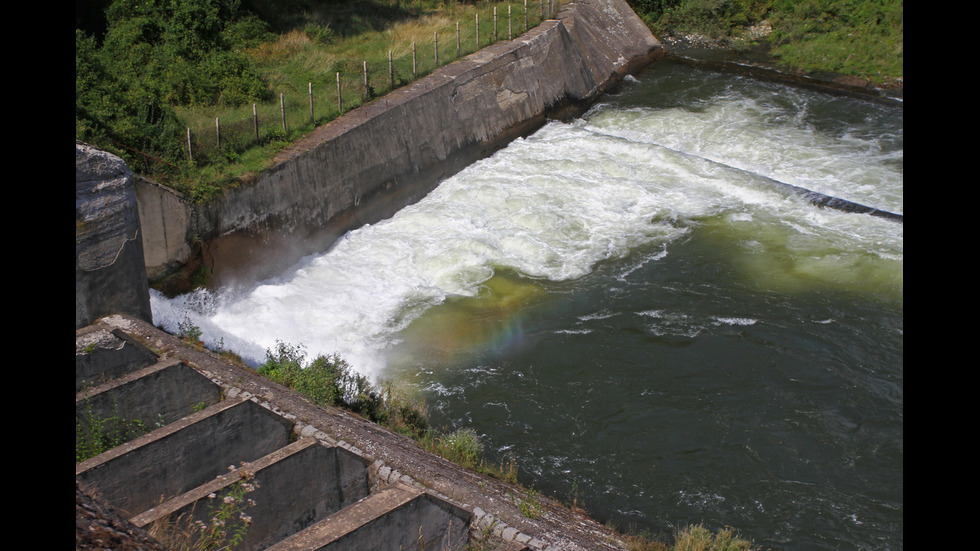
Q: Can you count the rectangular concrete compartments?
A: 5